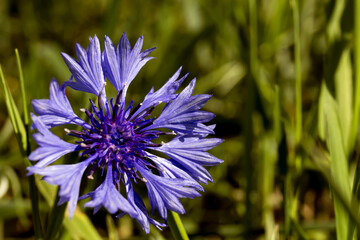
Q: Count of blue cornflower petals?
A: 12